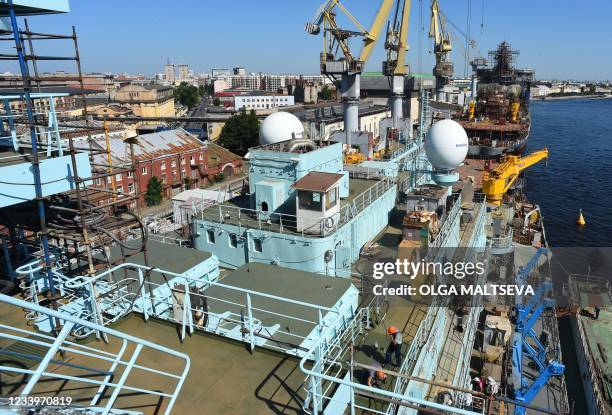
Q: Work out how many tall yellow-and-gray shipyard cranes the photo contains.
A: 3